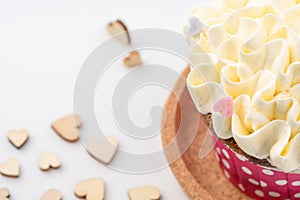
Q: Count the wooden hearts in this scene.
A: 11